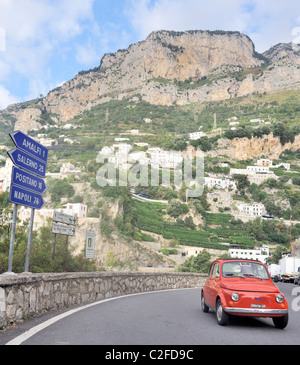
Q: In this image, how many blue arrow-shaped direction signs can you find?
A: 4